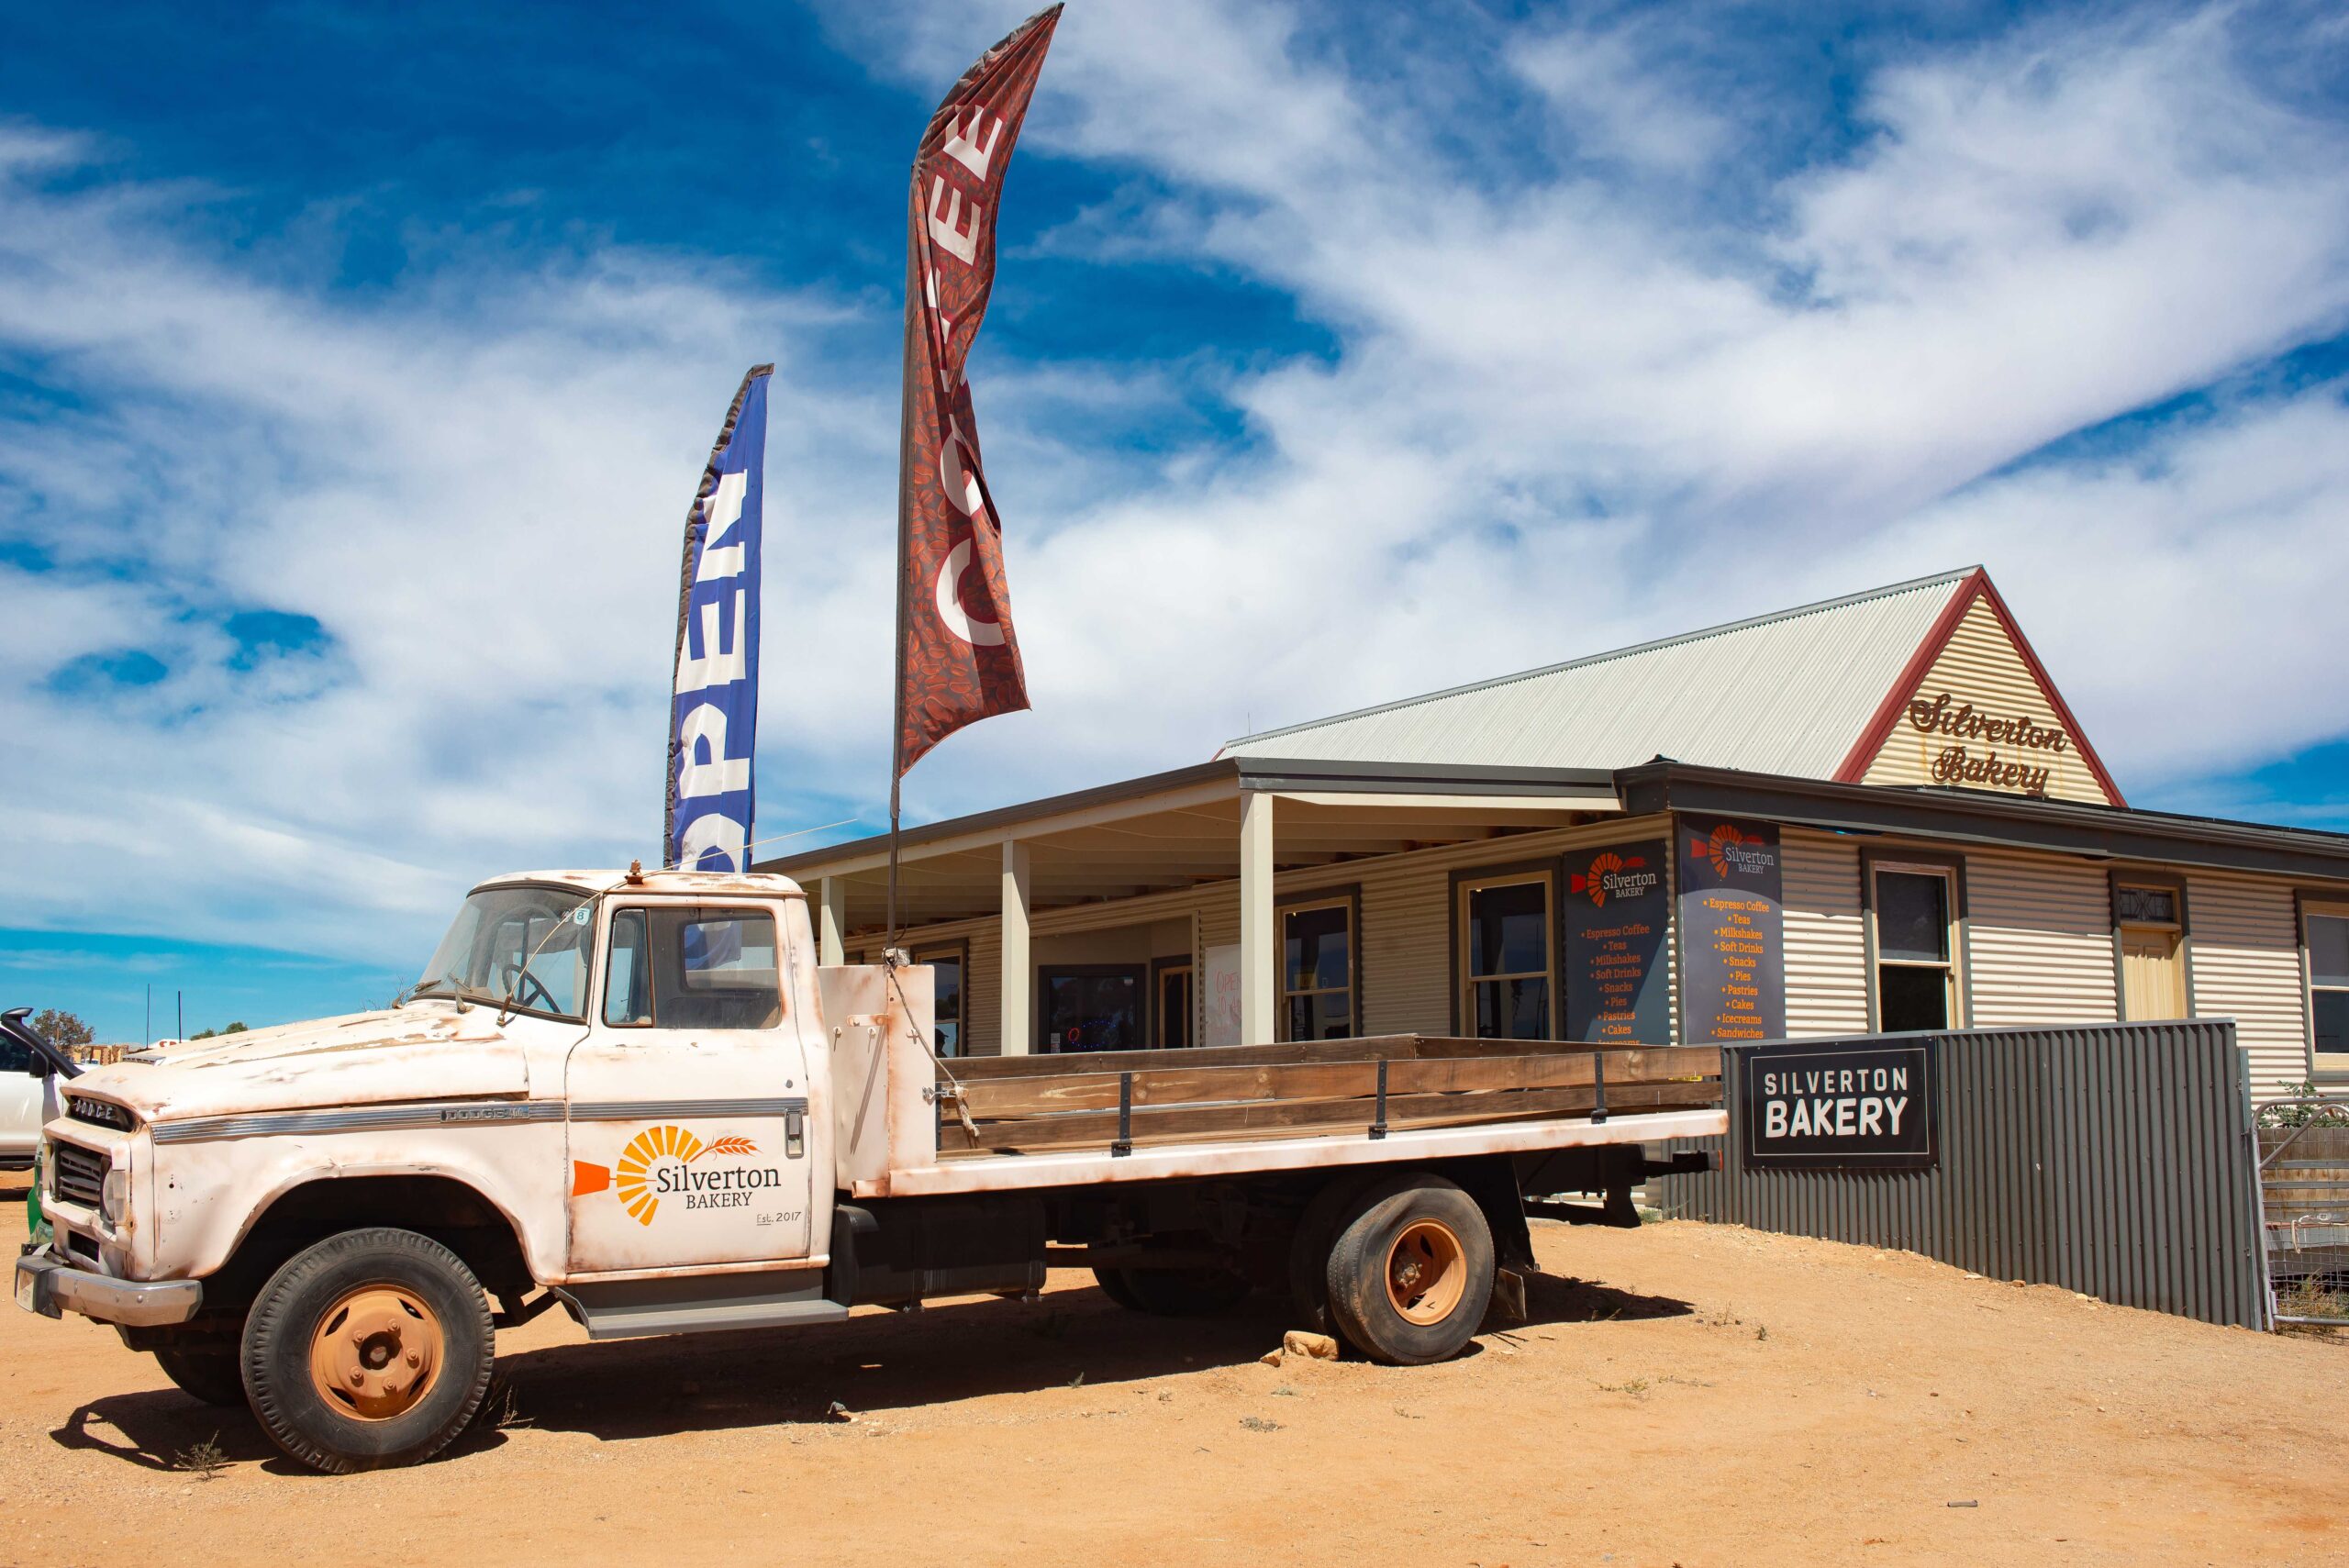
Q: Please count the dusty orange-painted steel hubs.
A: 2